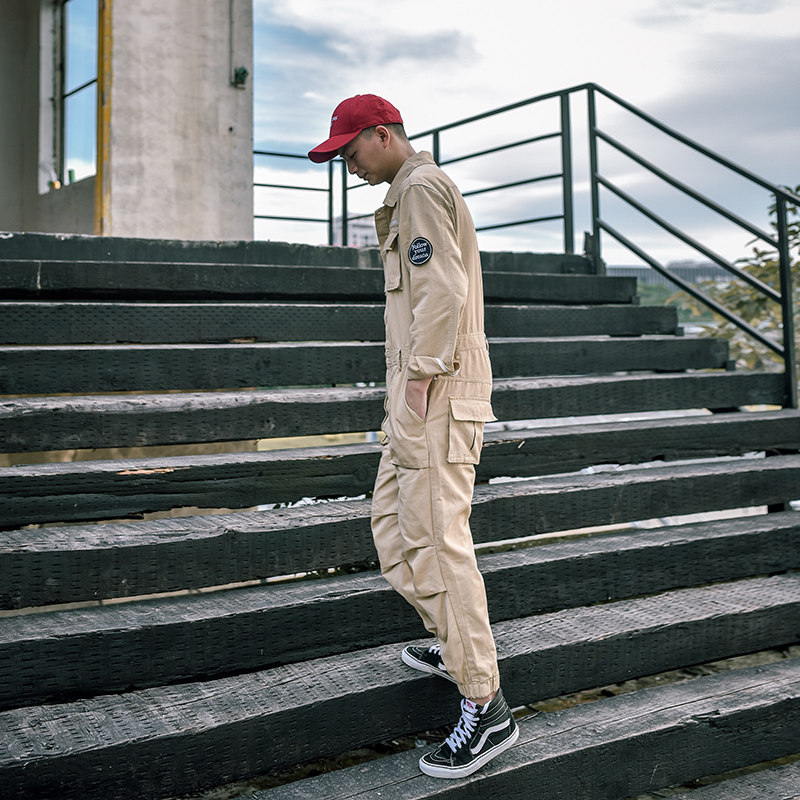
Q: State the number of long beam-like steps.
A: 11